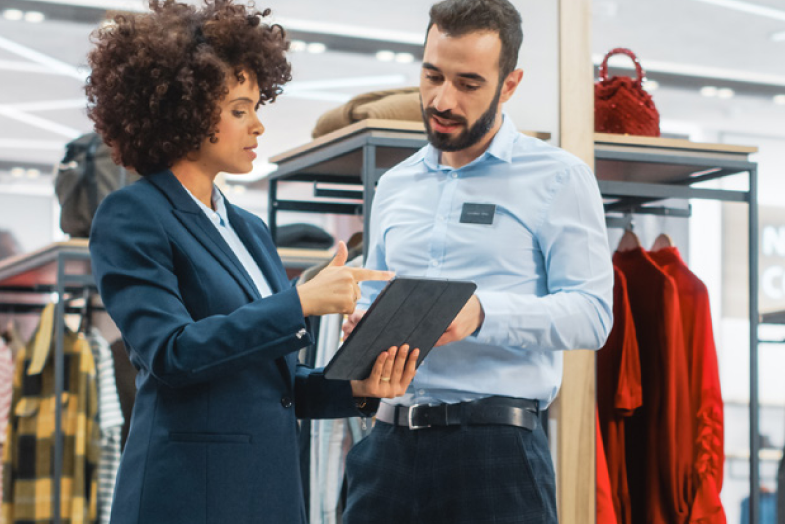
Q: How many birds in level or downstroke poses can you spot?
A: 0